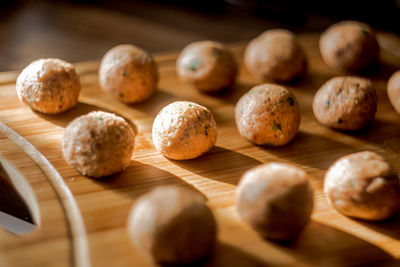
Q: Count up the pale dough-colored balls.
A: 13